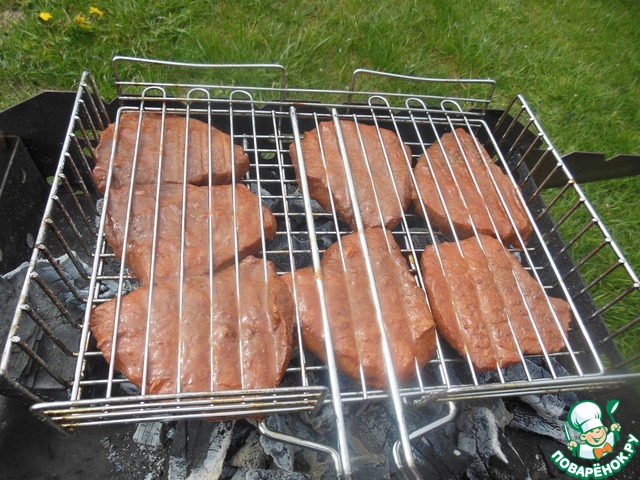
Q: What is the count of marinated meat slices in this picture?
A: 7